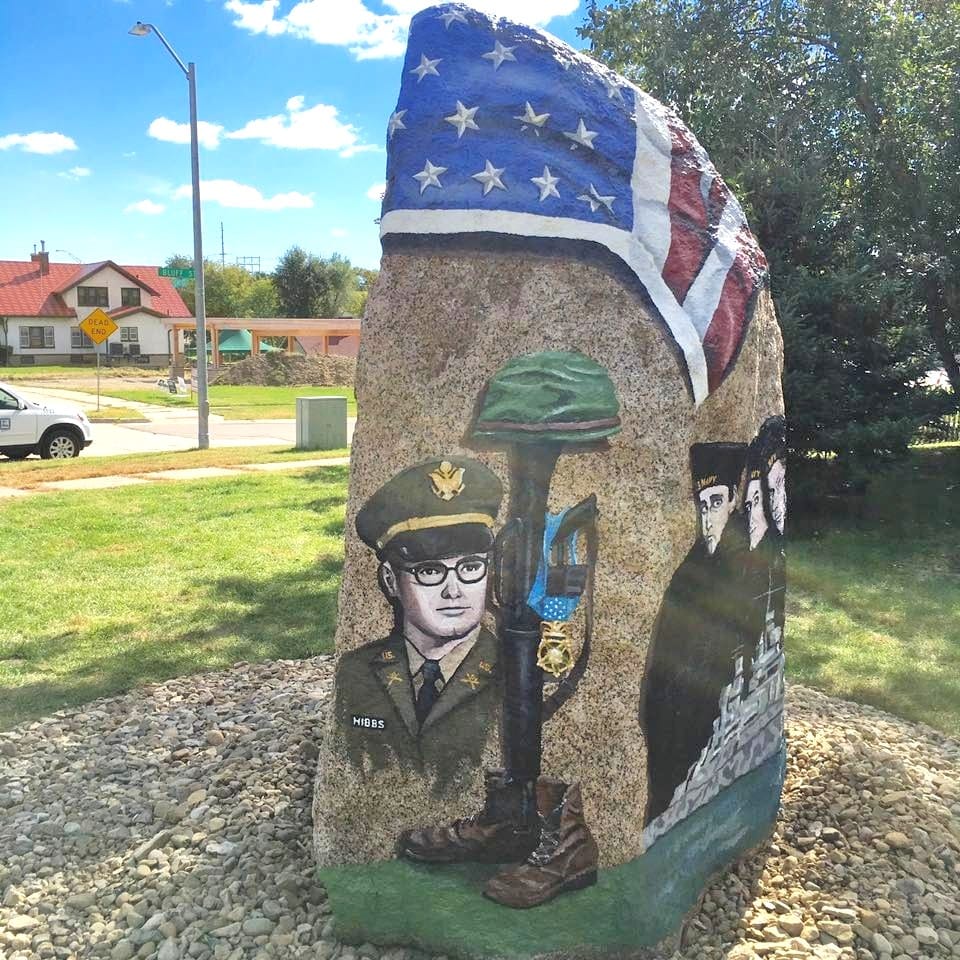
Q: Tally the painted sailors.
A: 3